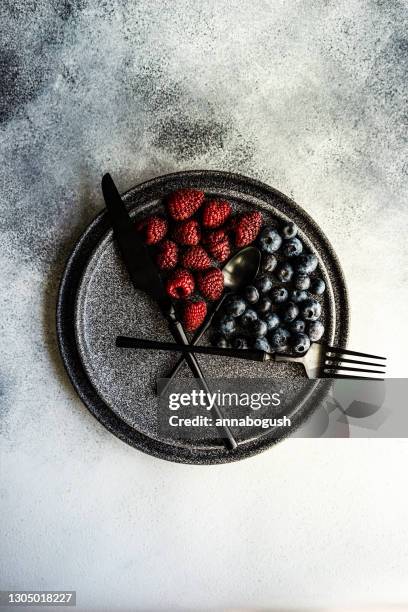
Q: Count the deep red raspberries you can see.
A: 11